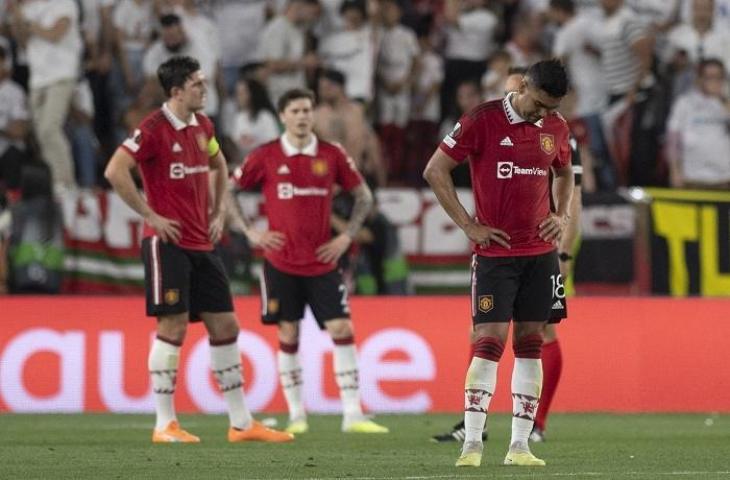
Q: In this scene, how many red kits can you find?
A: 3